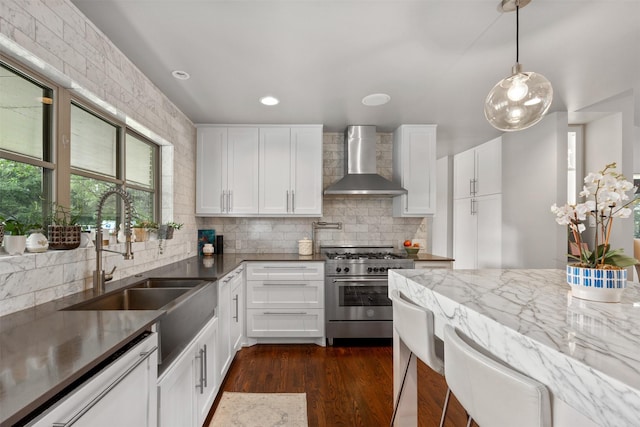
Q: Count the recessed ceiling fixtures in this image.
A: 3